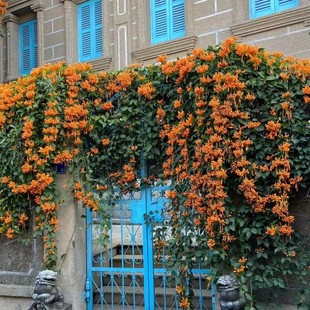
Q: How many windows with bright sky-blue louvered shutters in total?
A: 4